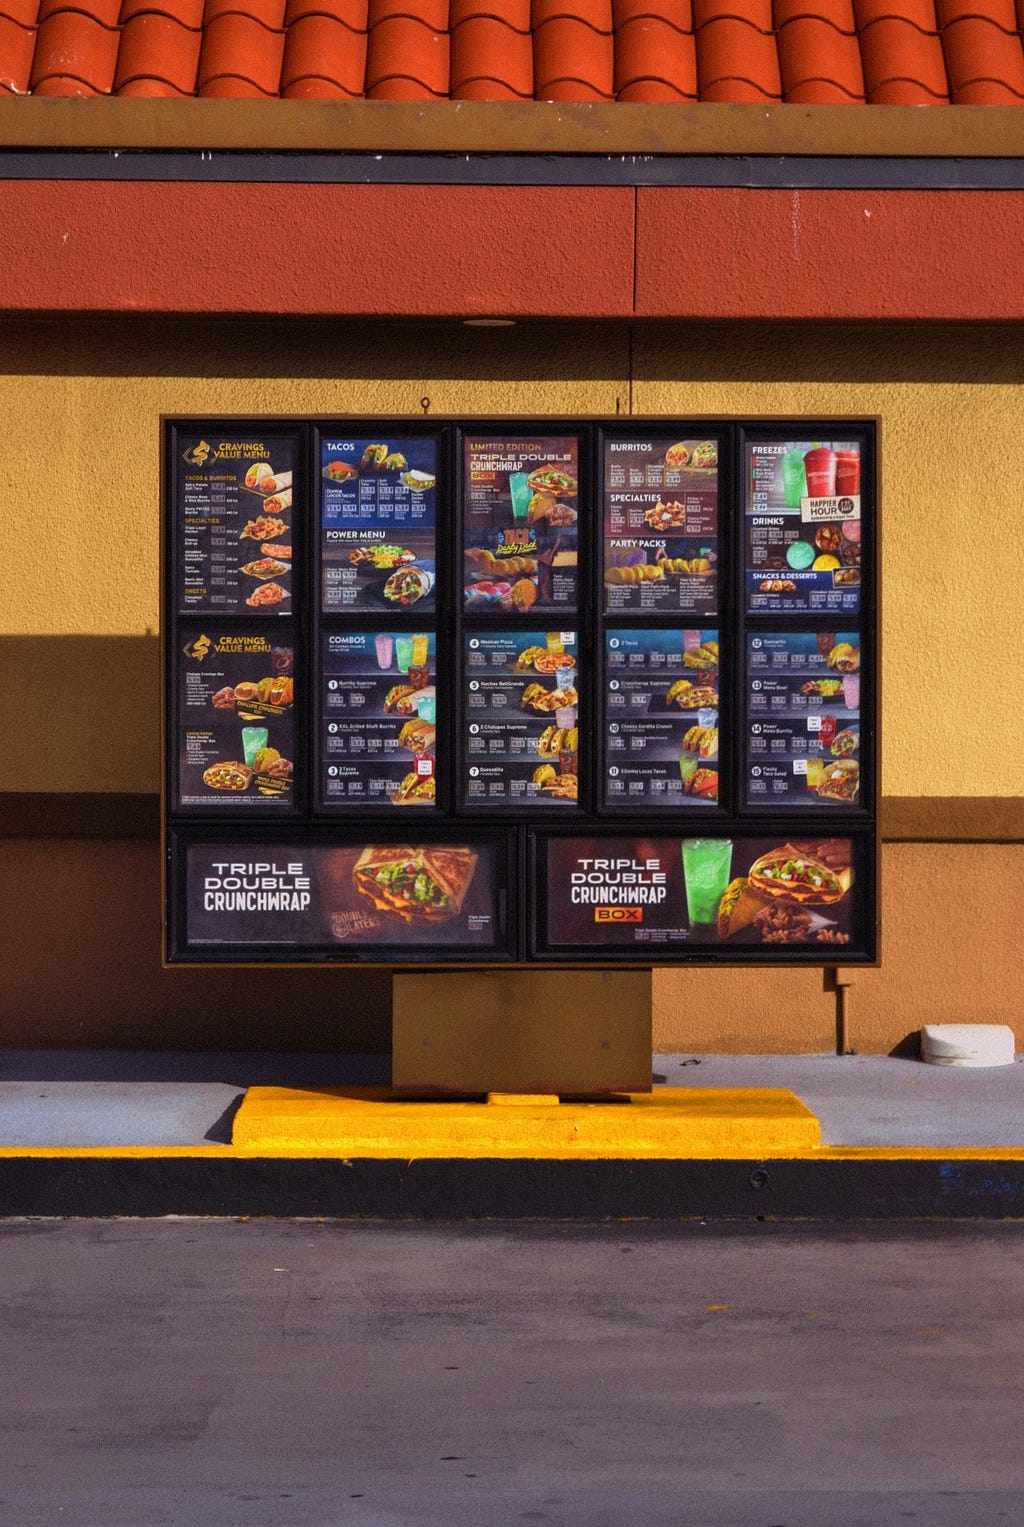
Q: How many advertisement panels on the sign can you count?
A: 12